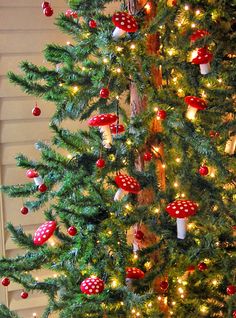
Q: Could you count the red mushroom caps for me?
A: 12